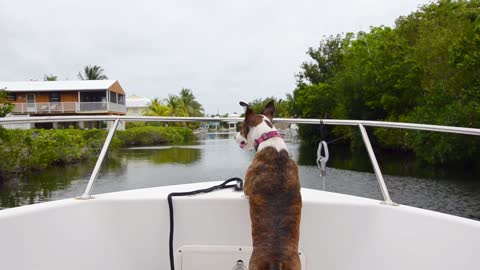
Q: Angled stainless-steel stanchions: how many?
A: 2